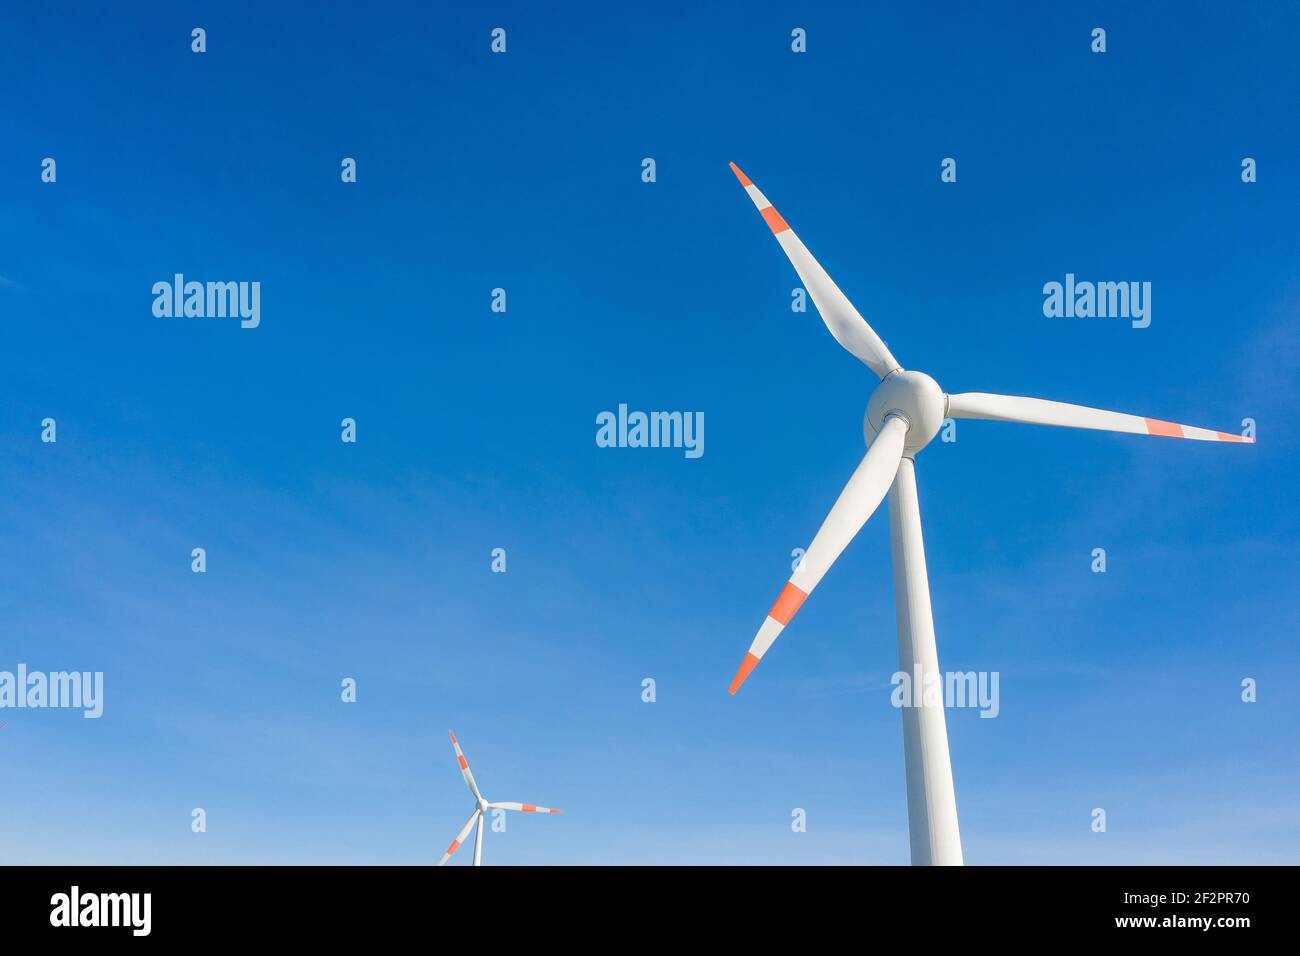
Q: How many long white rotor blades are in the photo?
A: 6